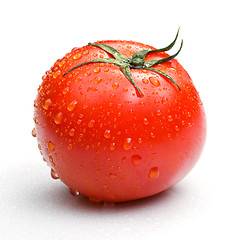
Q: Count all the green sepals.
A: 6